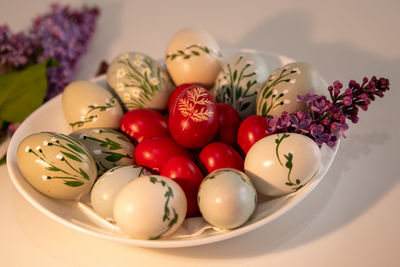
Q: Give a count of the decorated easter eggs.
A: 12